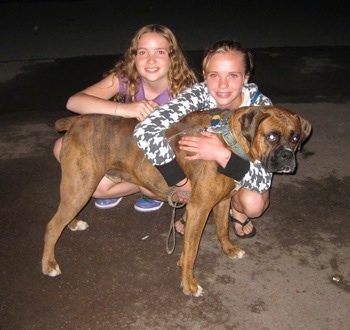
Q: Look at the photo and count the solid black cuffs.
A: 2